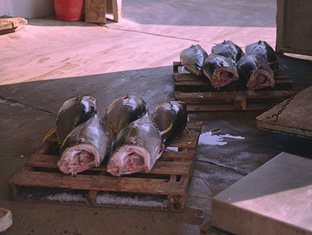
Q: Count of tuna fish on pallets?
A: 10